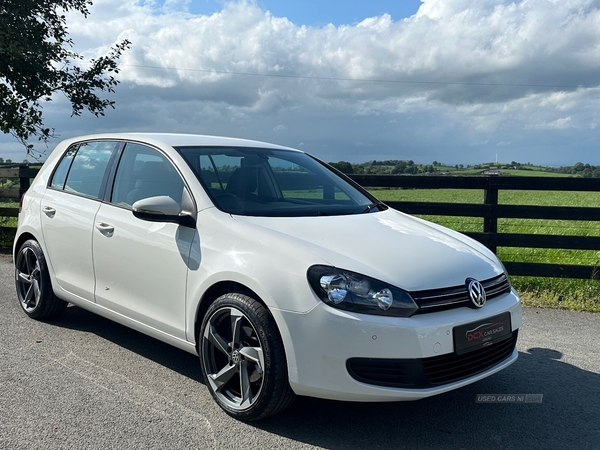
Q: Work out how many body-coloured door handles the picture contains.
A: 2